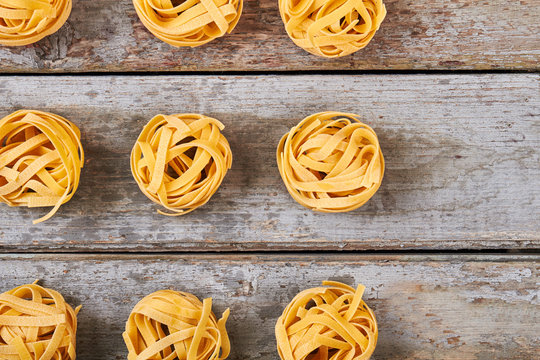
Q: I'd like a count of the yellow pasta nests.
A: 9